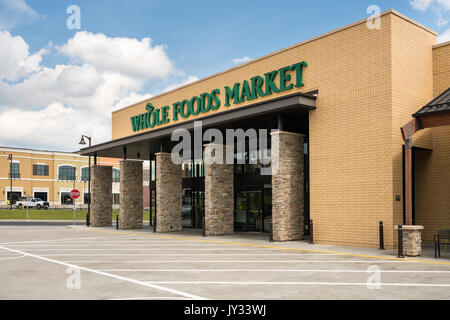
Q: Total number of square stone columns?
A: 5